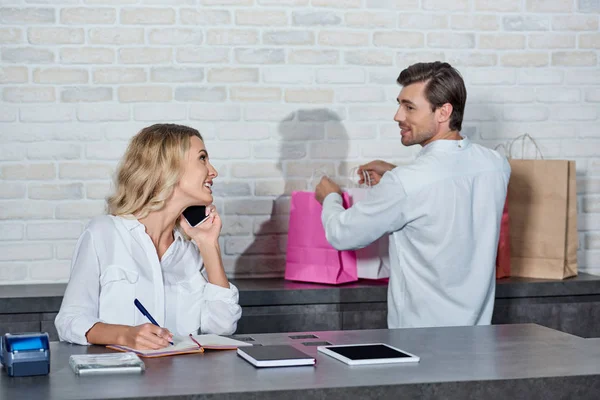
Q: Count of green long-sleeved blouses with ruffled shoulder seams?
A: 0